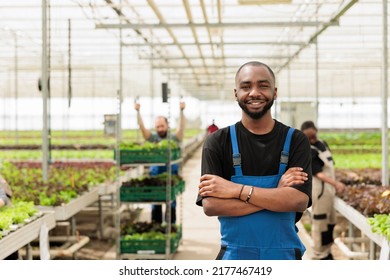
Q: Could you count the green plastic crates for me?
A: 3